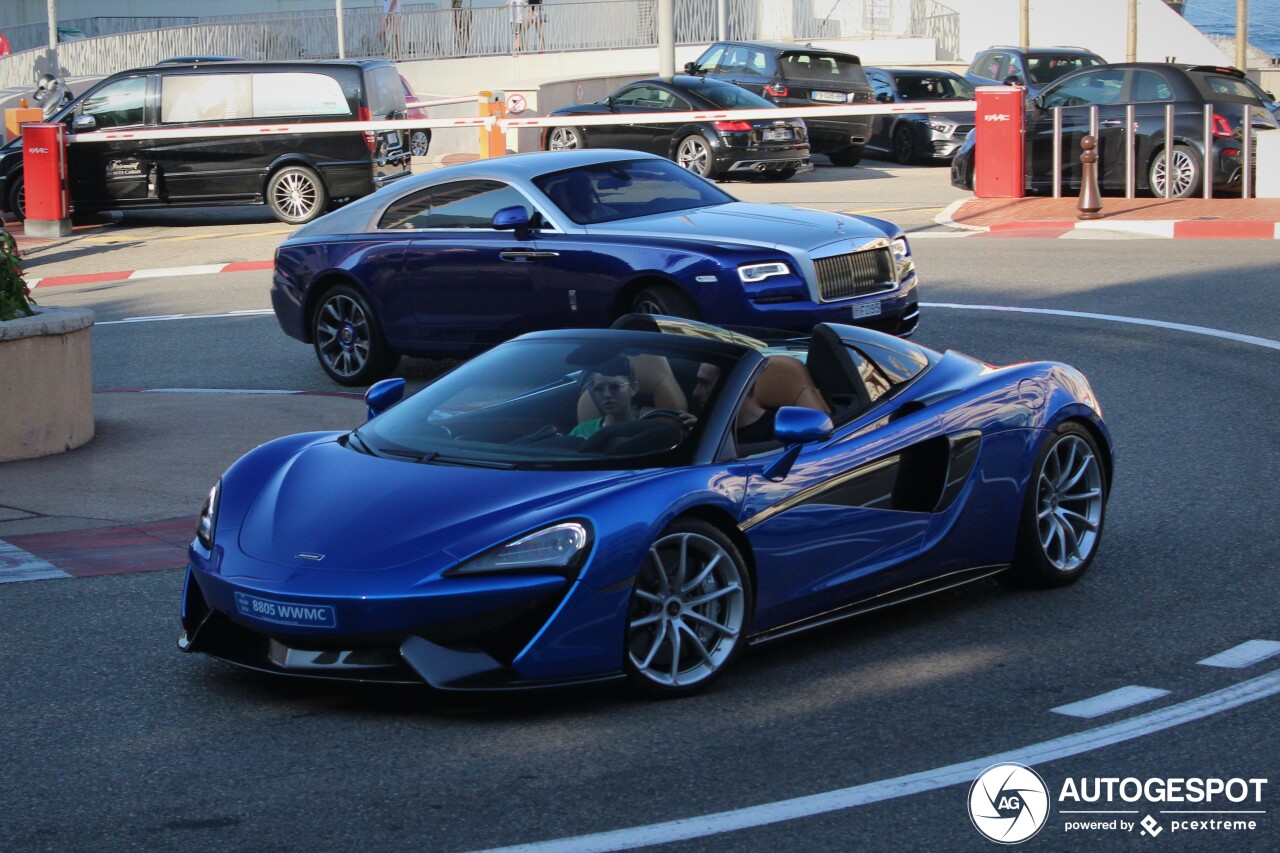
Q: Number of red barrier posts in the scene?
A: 2